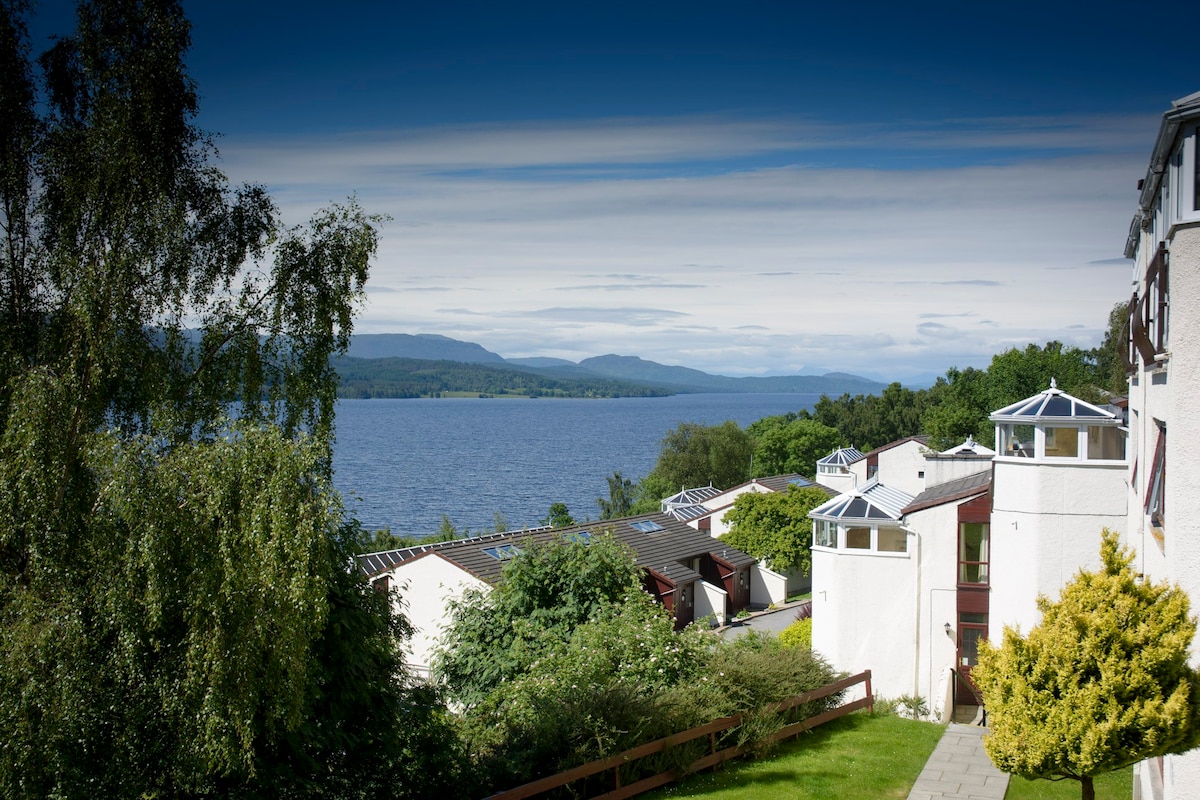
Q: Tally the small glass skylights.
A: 4